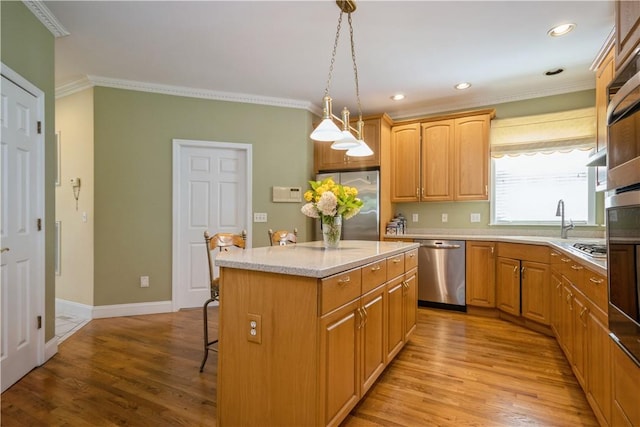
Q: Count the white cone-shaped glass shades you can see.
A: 3